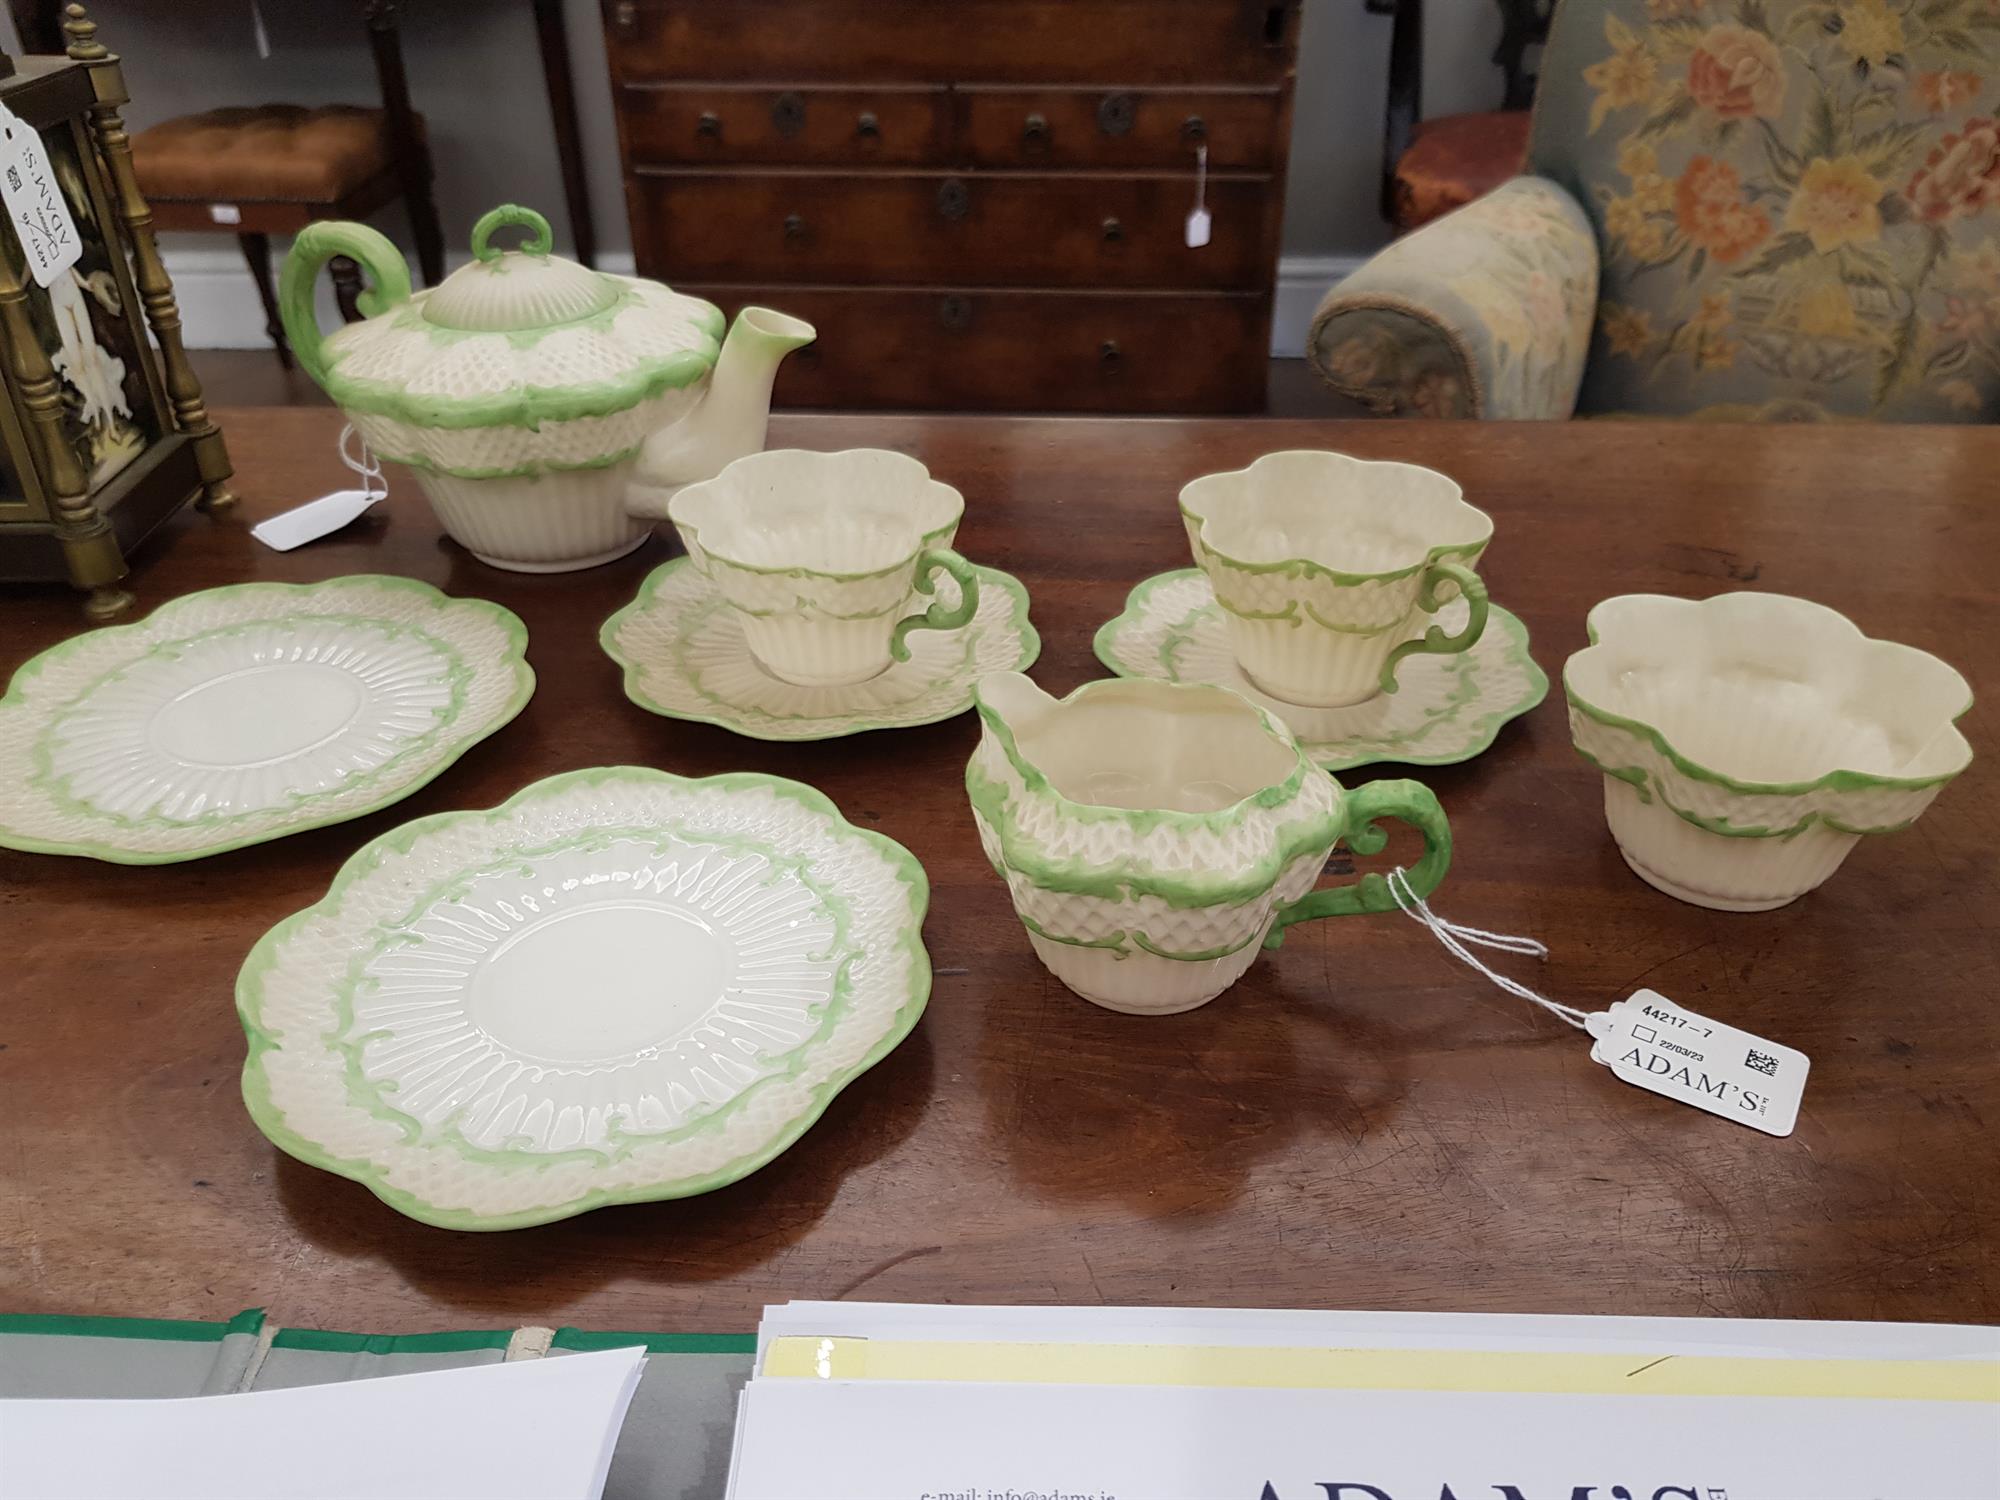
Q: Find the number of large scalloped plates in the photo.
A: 2